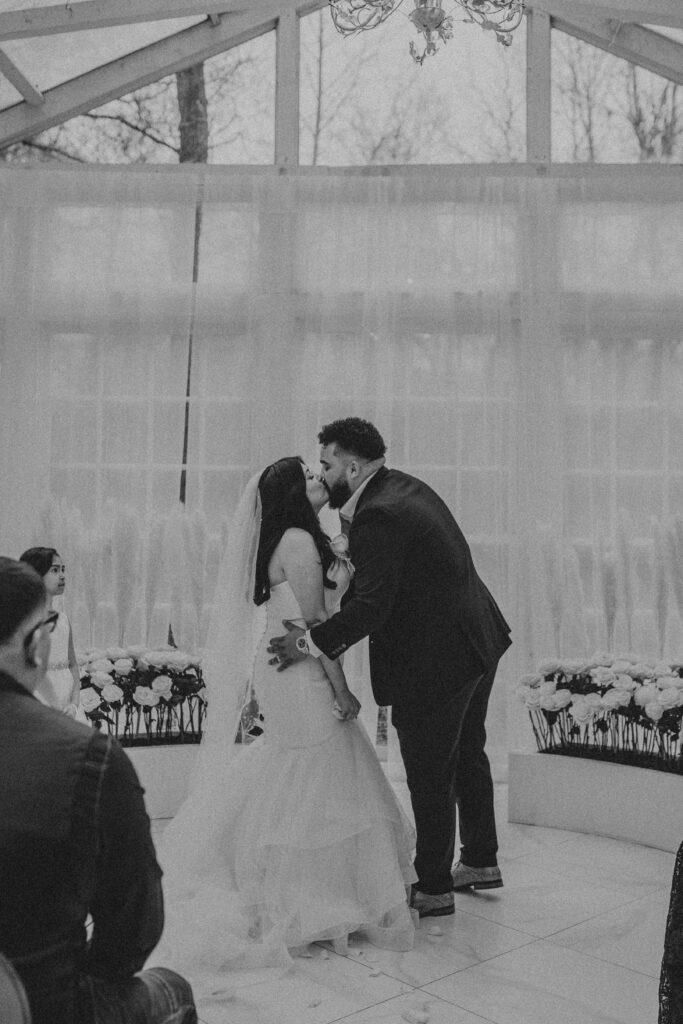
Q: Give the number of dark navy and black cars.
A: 0